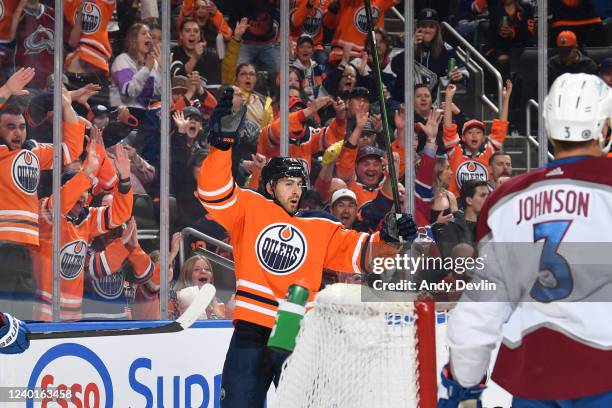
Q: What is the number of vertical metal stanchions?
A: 5